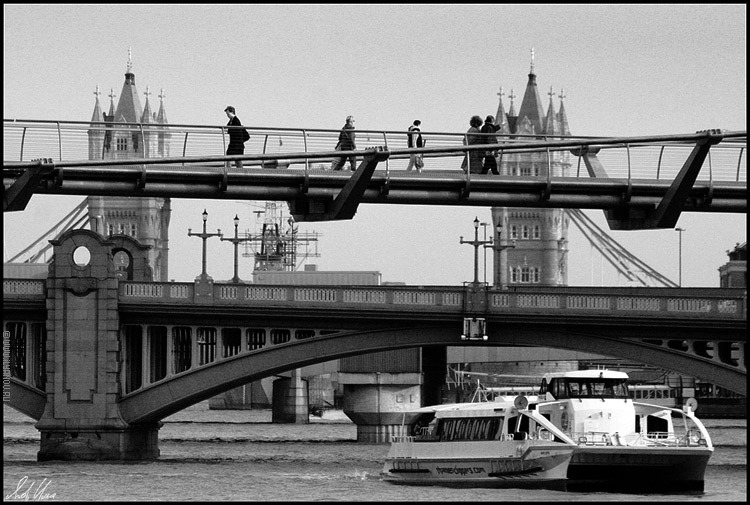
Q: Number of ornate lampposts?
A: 4